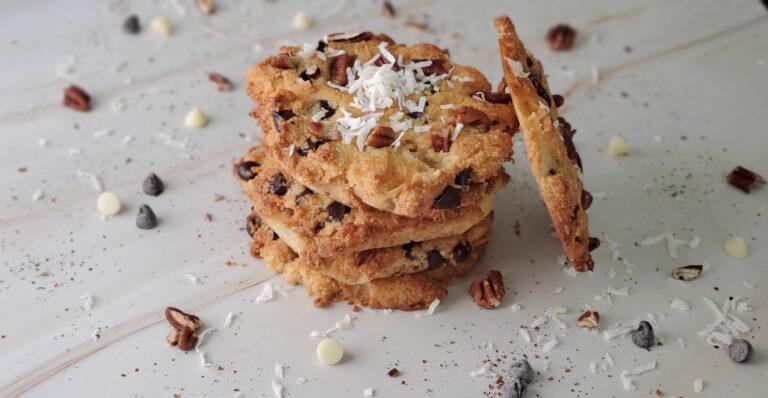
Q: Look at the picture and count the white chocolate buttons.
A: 7